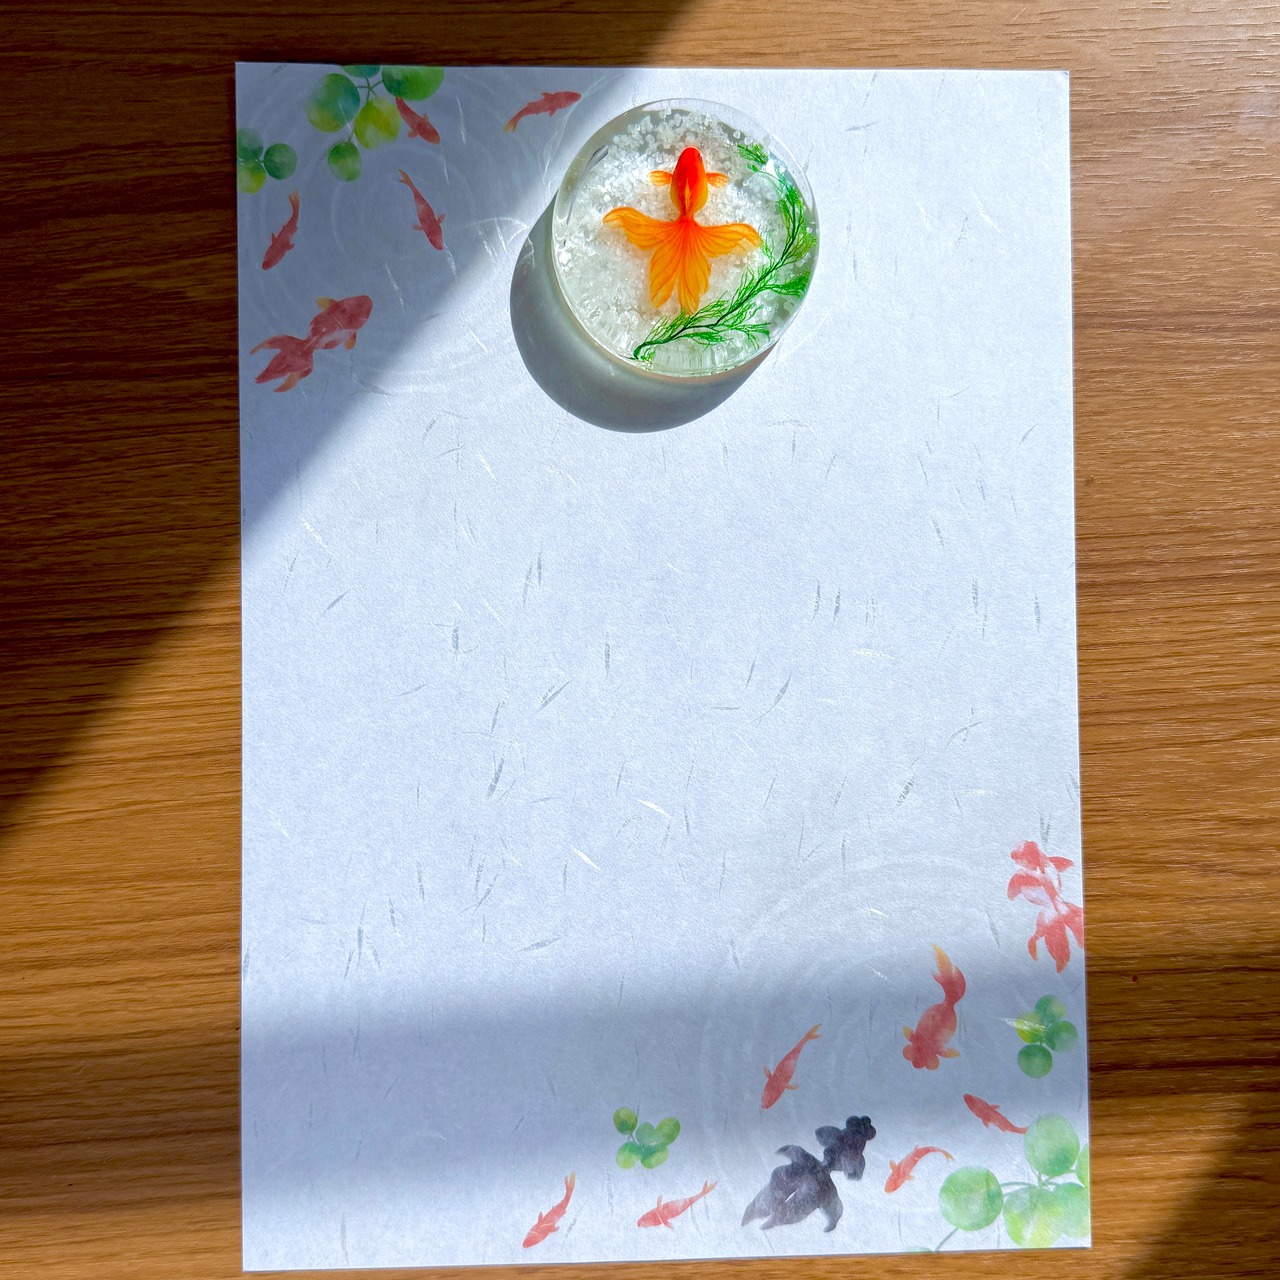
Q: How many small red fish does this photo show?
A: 9